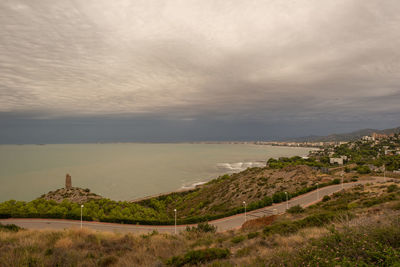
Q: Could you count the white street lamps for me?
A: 7